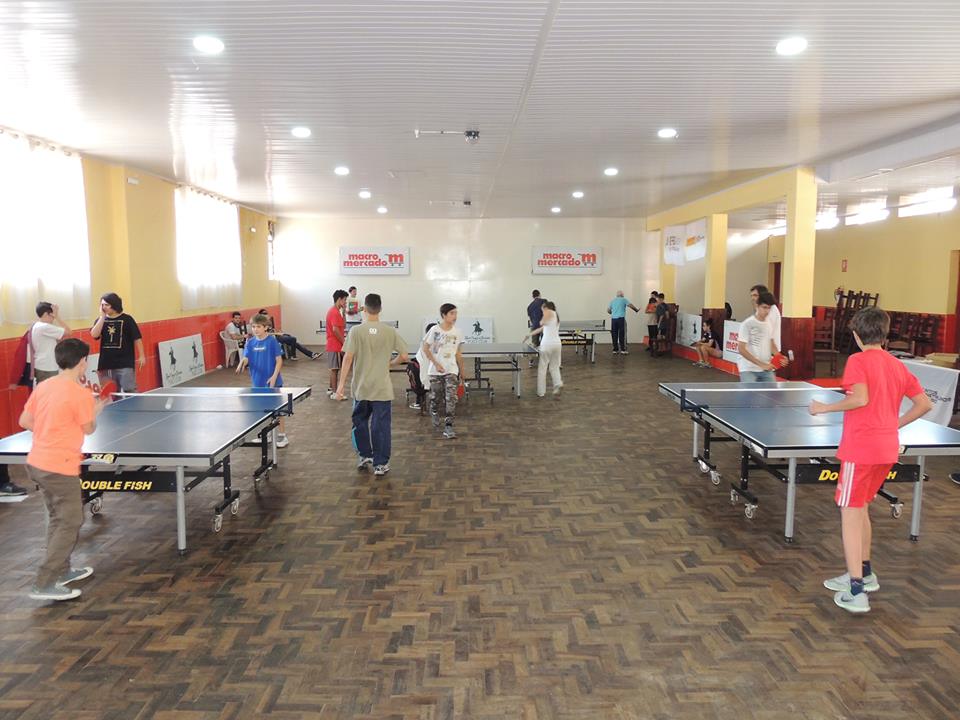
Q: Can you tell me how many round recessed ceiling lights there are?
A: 10